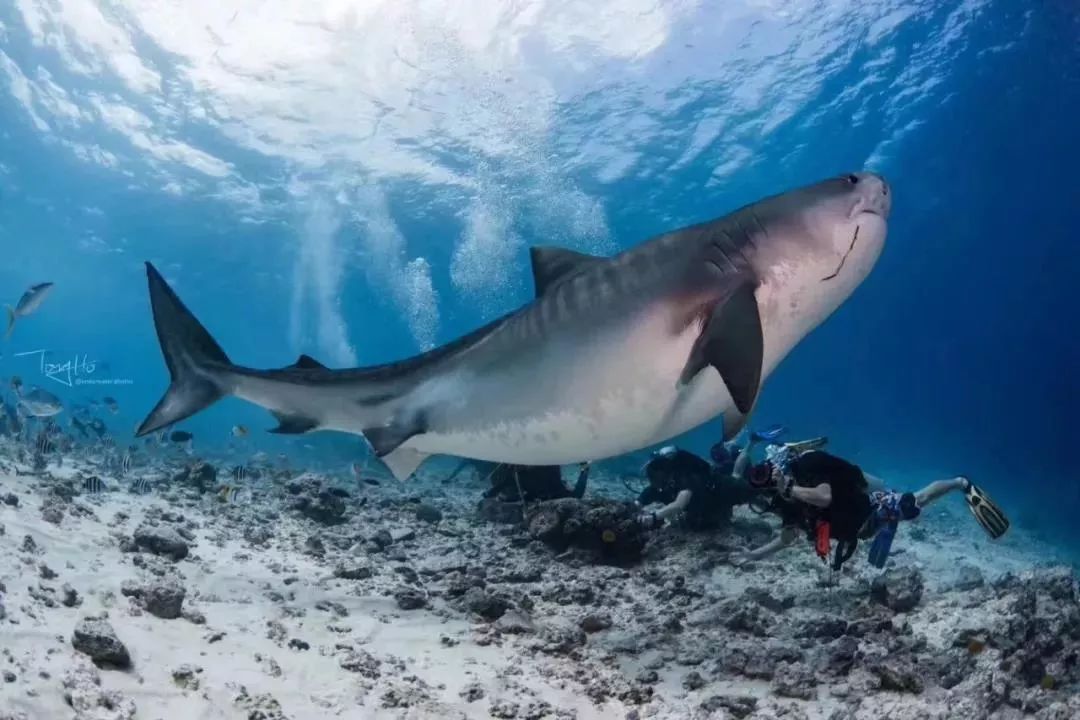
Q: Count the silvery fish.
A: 2